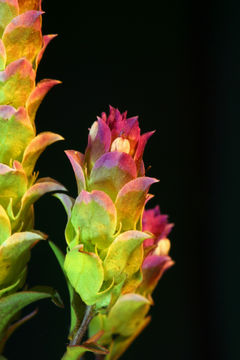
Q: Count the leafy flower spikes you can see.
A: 3